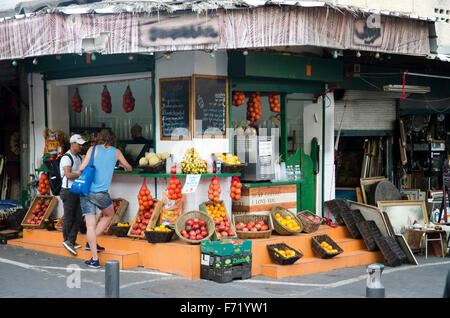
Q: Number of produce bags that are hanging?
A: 11